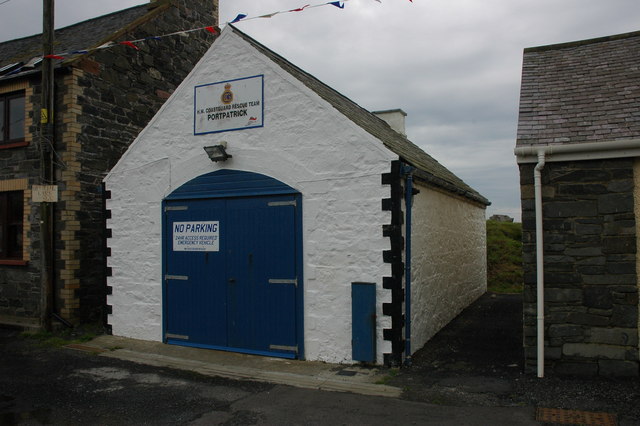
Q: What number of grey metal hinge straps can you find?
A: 6